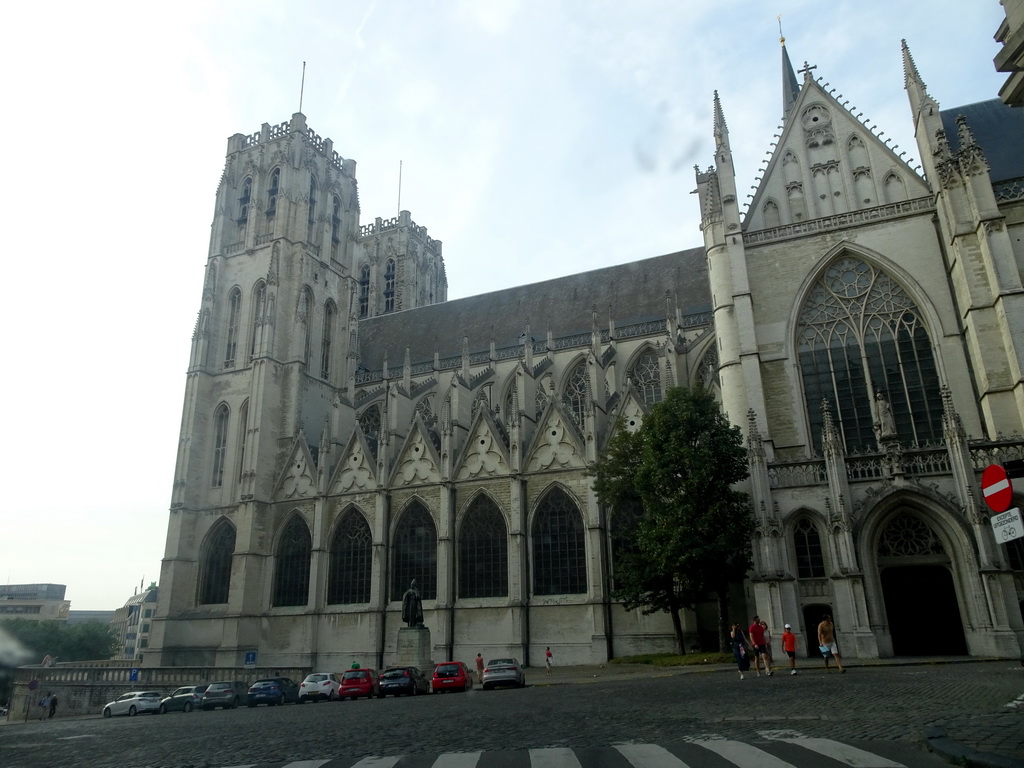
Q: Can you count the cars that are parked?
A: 9